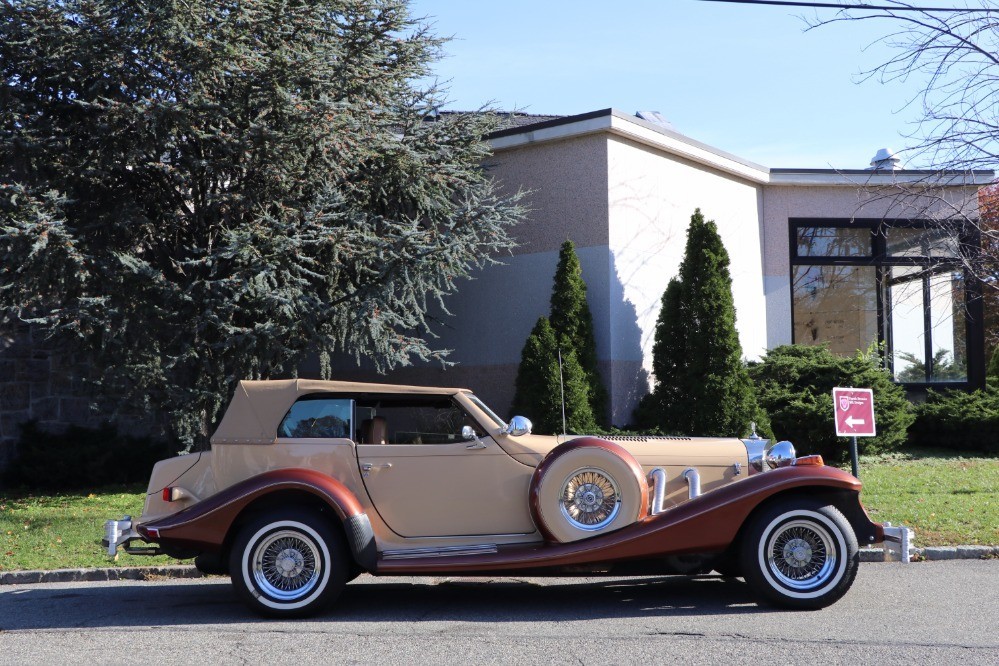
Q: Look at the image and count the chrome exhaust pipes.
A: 2